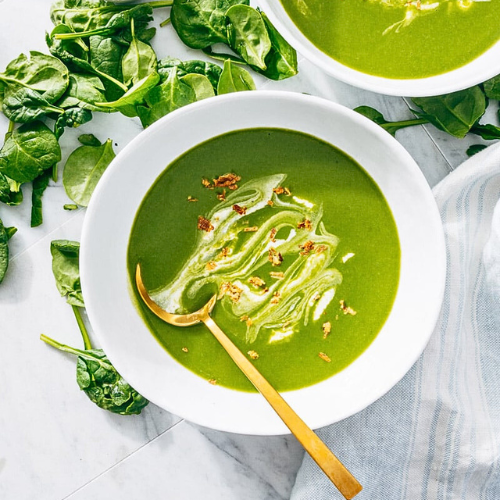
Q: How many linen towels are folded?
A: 1